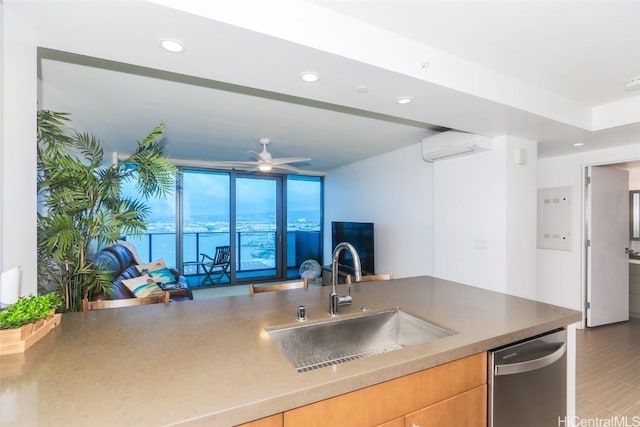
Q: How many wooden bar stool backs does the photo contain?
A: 3